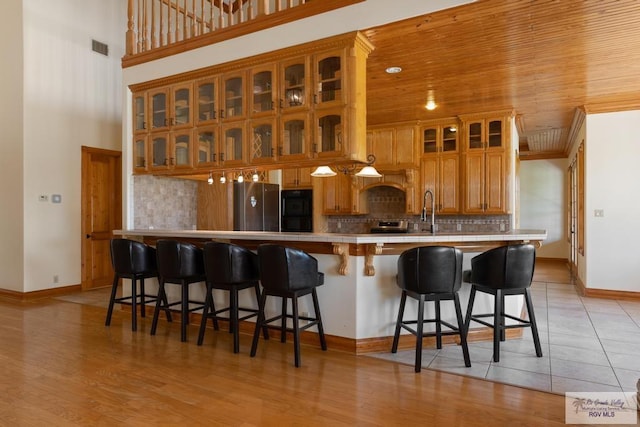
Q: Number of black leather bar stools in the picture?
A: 6